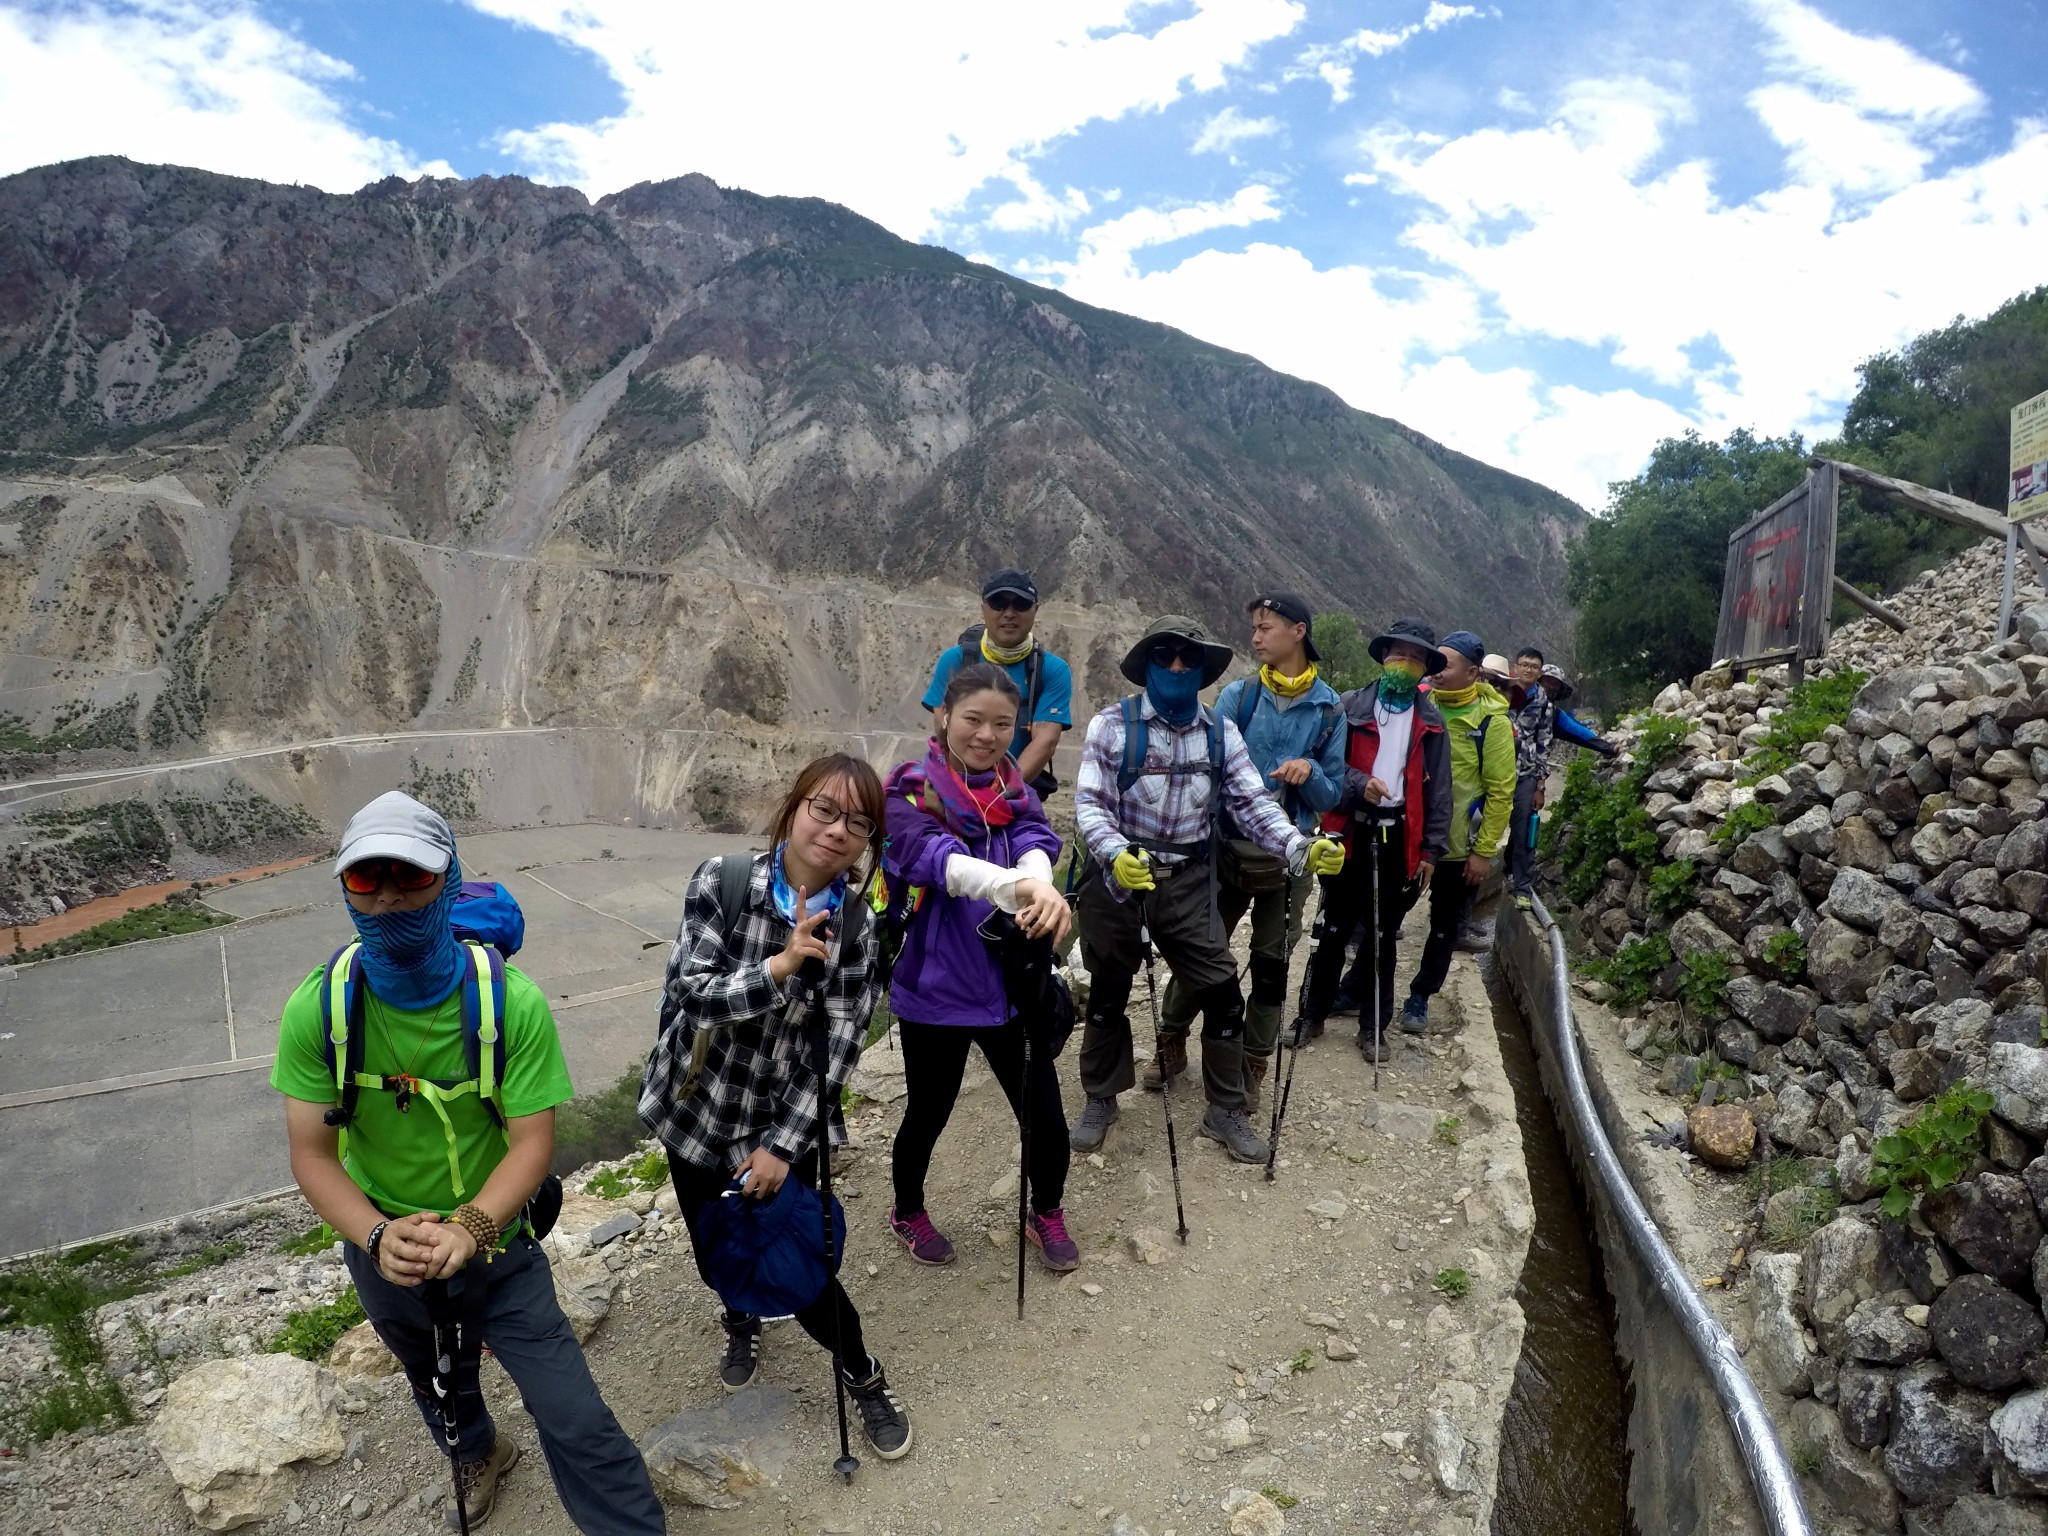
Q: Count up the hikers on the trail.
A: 11